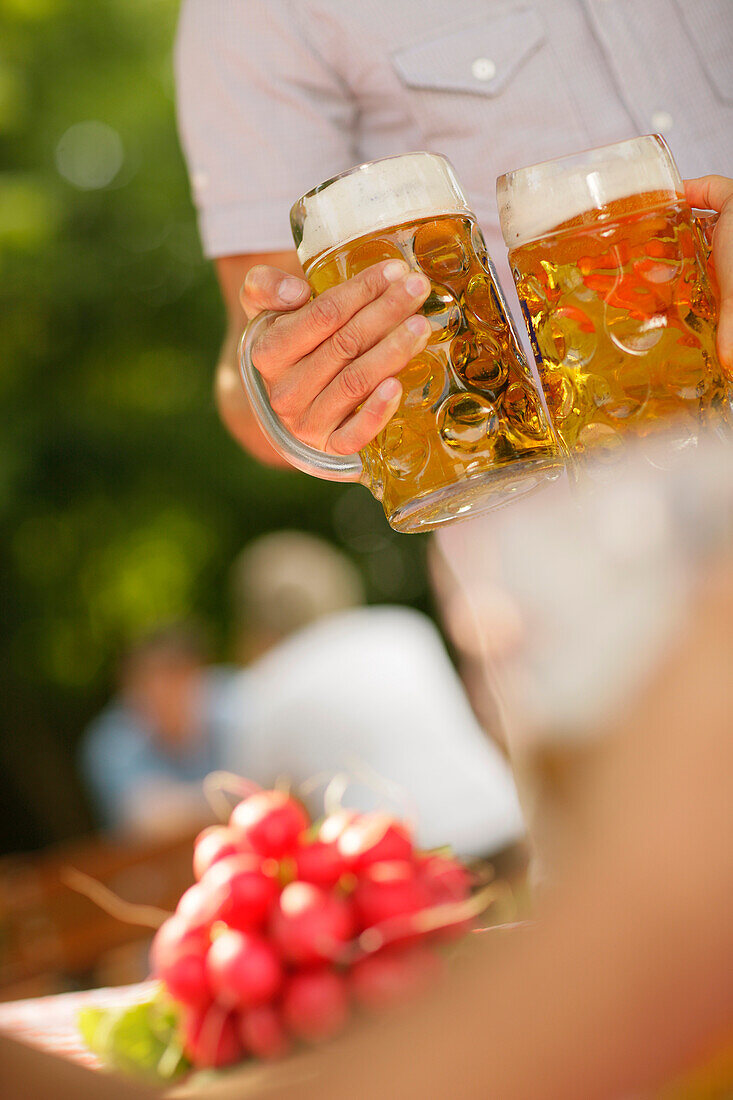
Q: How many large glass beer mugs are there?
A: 2